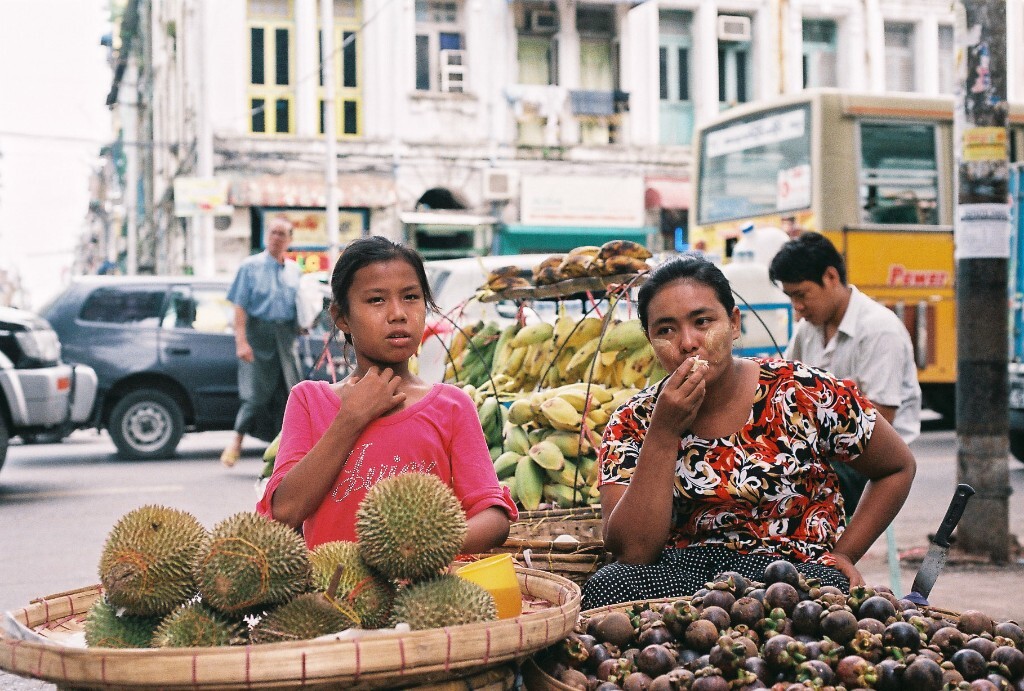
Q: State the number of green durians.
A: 8